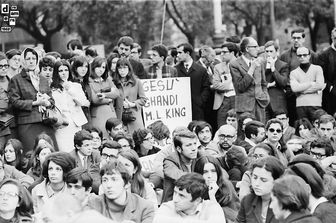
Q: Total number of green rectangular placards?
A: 0